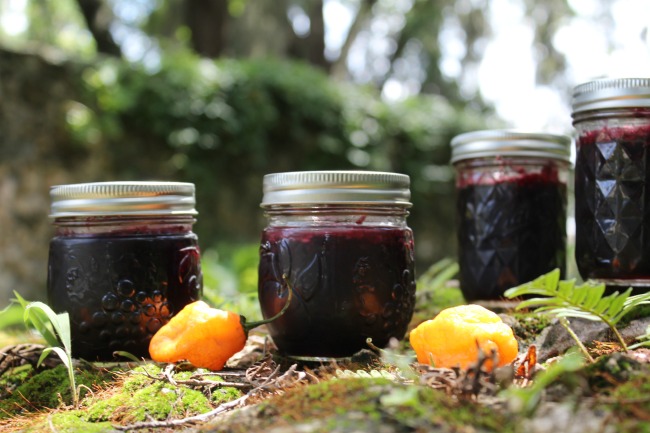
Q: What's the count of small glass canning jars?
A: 4